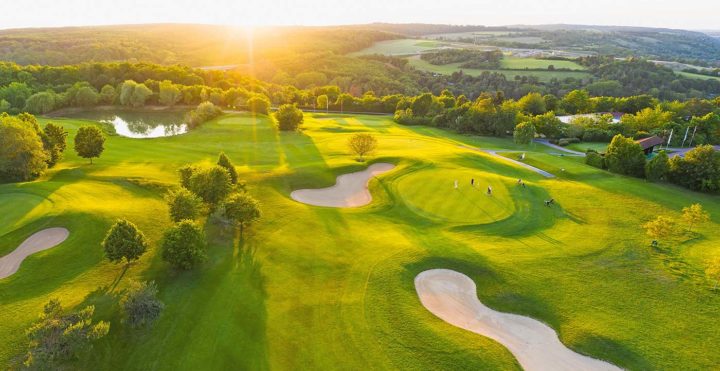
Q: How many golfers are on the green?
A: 3